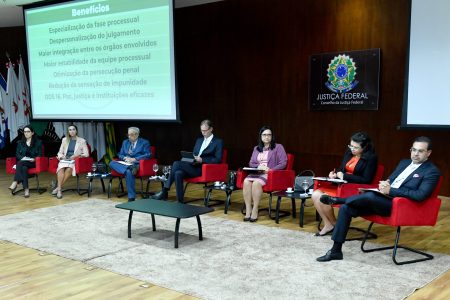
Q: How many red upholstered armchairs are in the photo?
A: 7